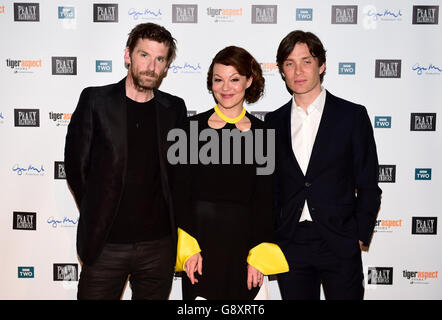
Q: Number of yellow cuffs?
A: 2